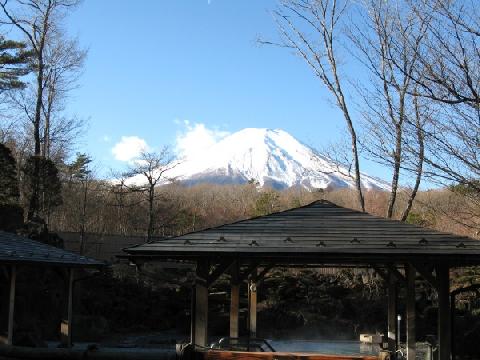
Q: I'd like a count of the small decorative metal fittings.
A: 9